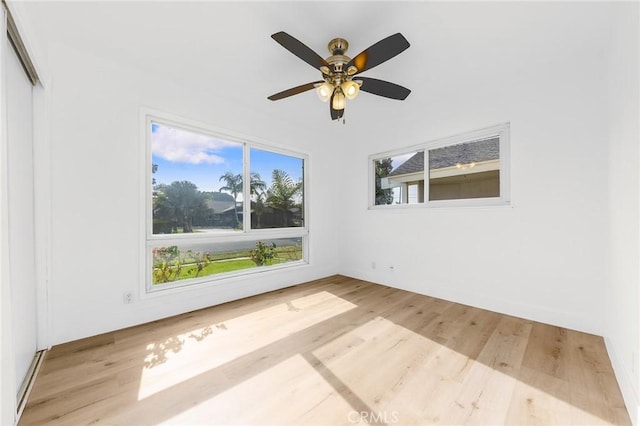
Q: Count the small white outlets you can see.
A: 3